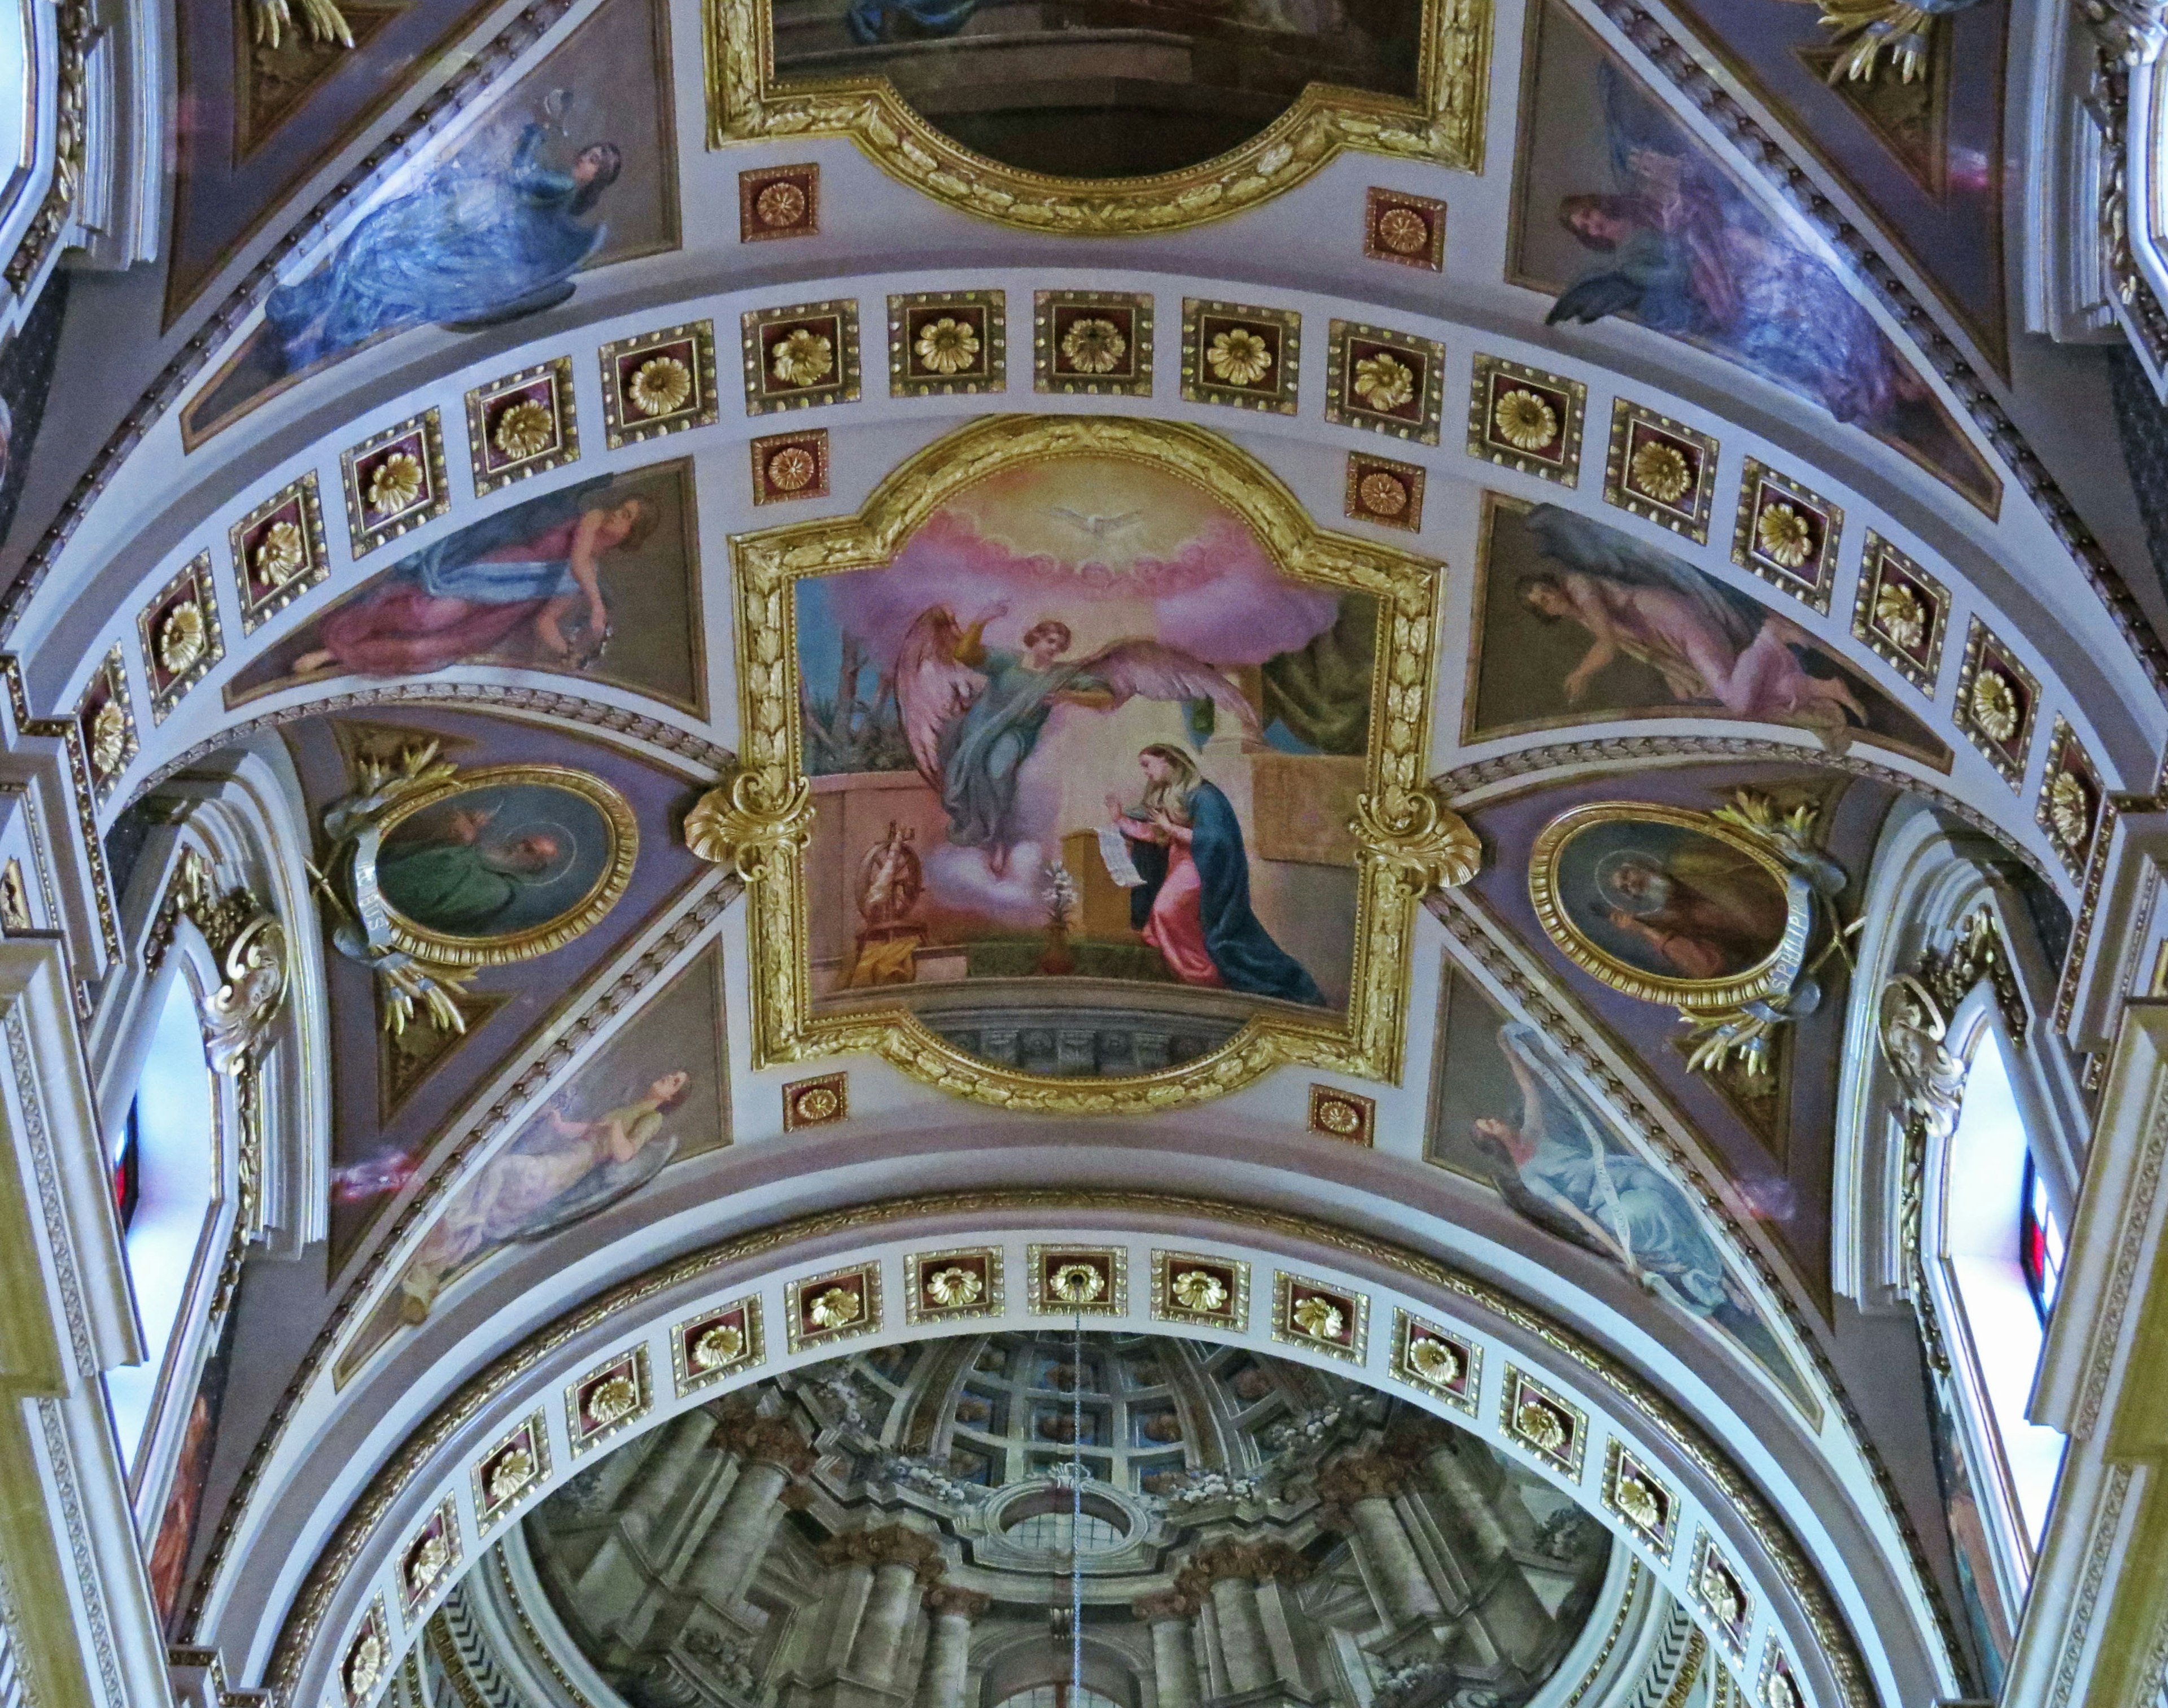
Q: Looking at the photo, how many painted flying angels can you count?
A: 7